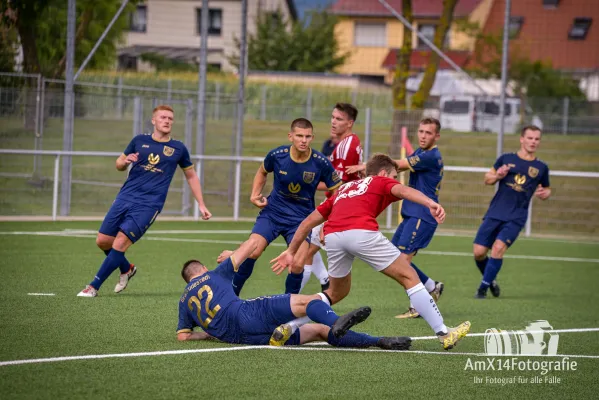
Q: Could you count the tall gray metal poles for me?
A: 4